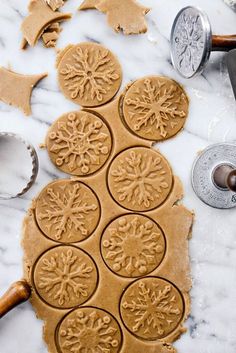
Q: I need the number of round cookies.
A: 9